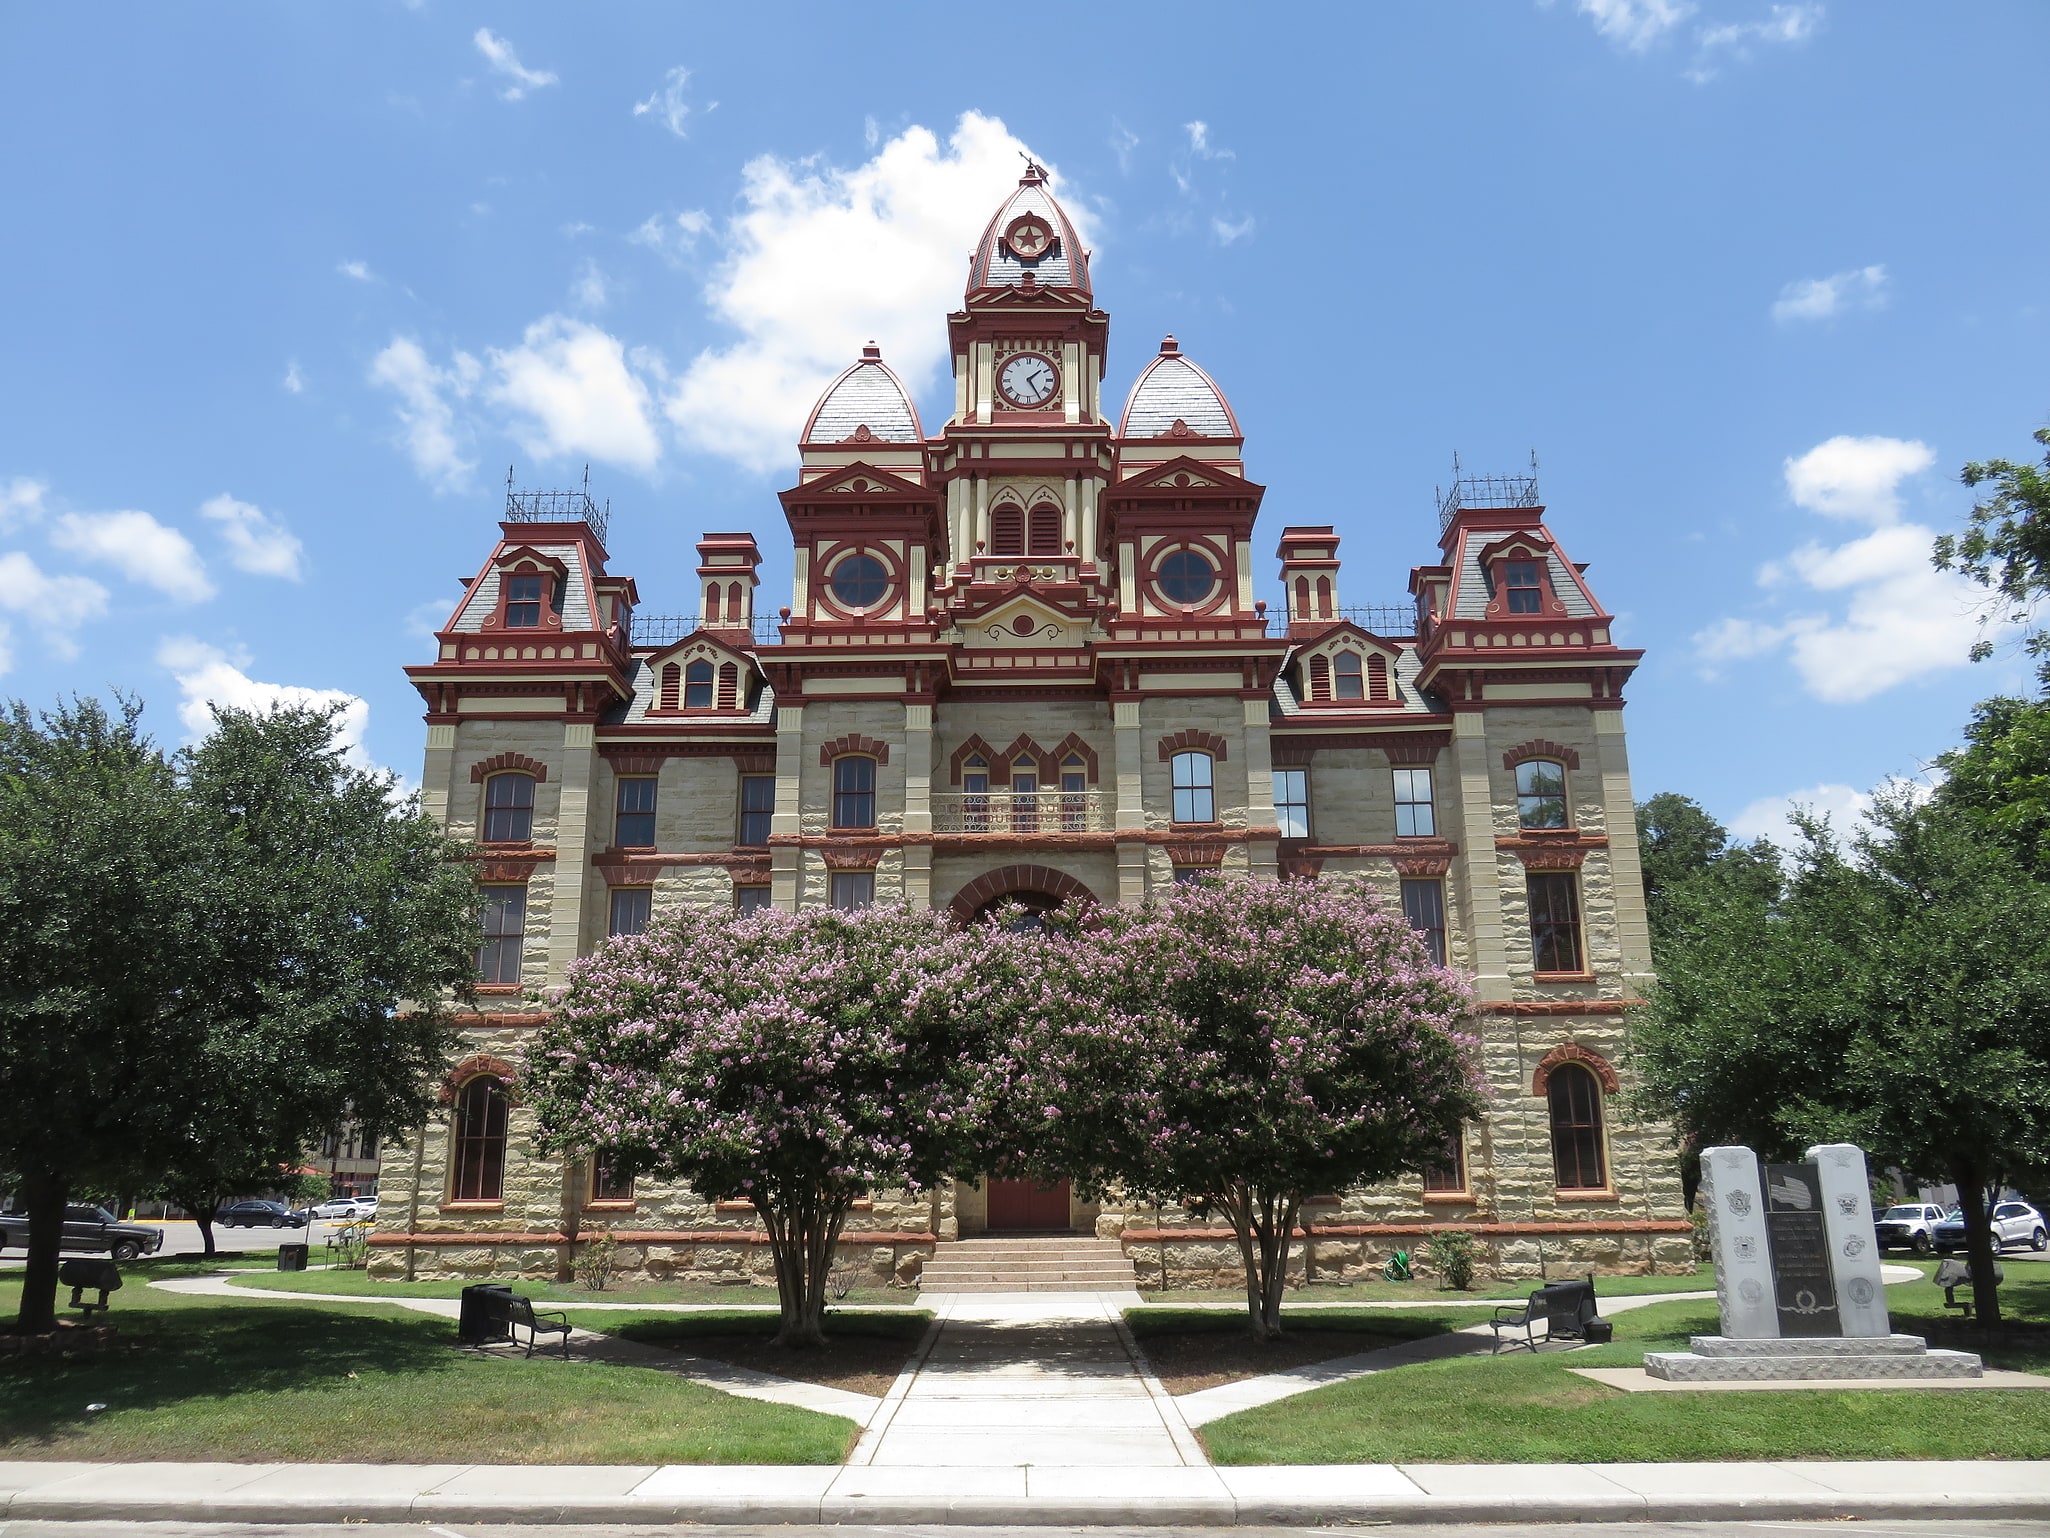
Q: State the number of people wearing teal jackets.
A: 0